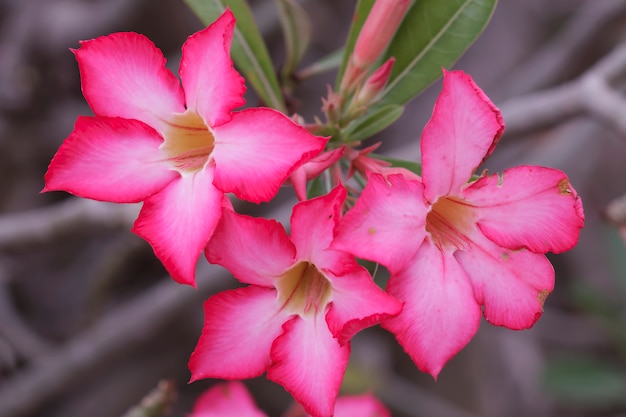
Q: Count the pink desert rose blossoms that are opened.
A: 3